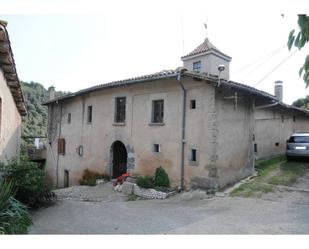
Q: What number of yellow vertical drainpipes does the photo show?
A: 0